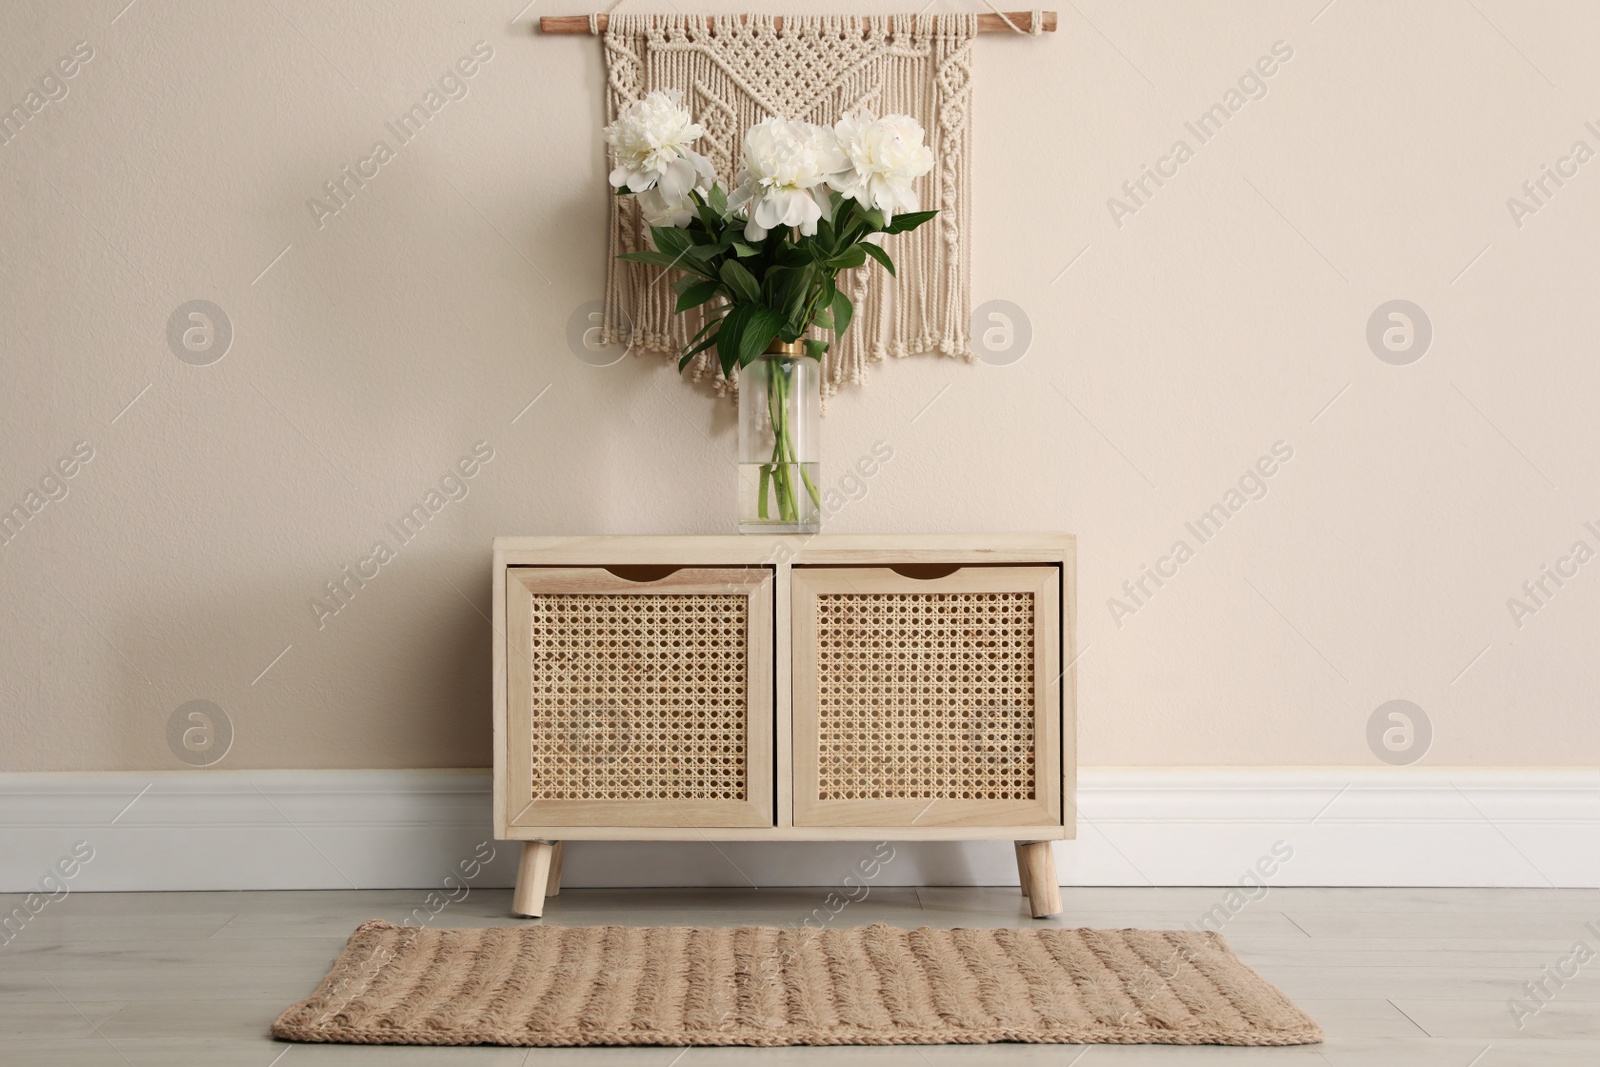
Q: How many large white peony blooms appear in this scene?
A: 3